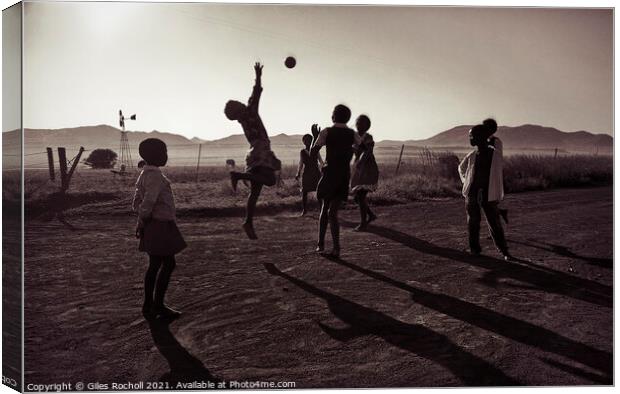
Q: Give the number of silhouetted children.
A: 7